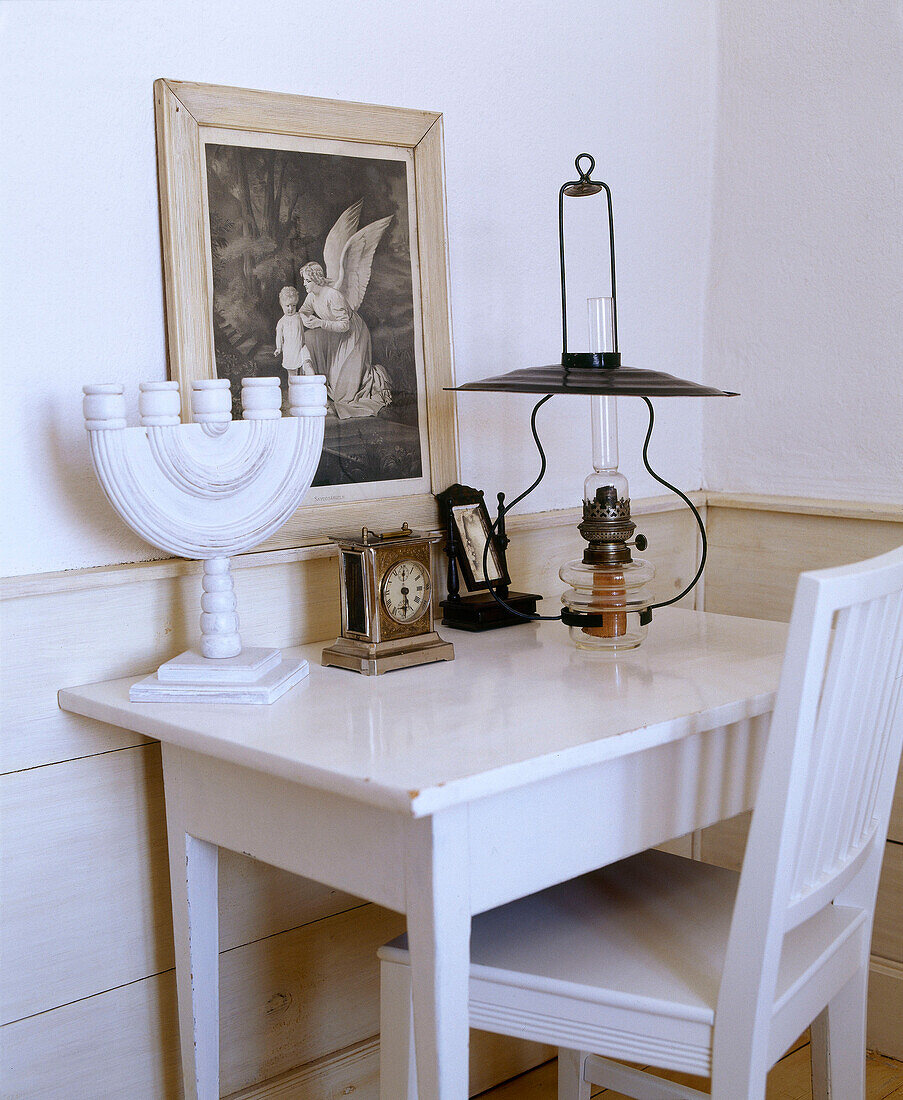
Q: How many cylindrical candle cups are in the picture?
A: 5